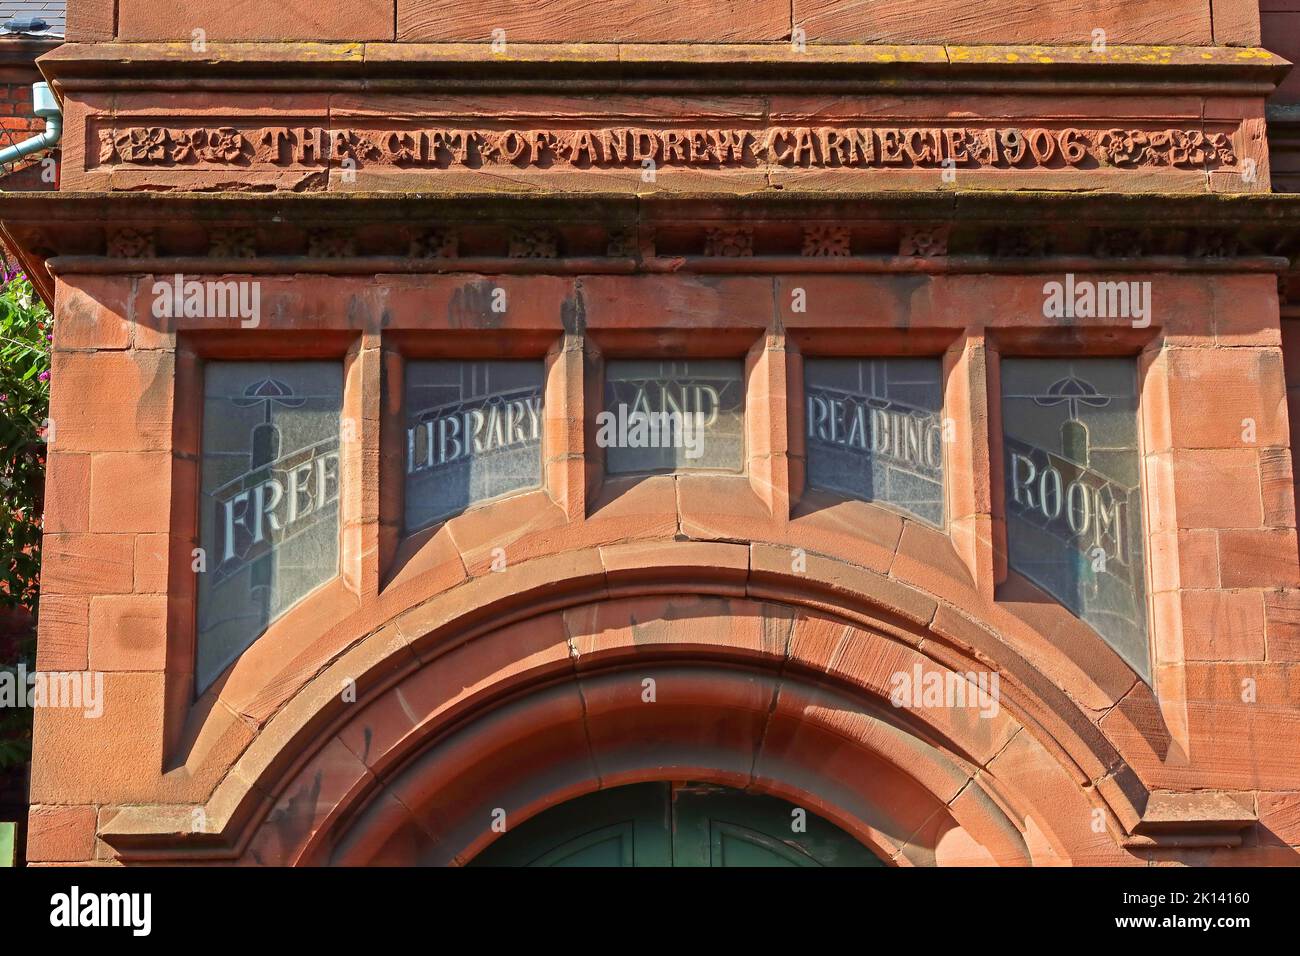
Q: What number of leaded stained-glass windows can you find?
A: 5